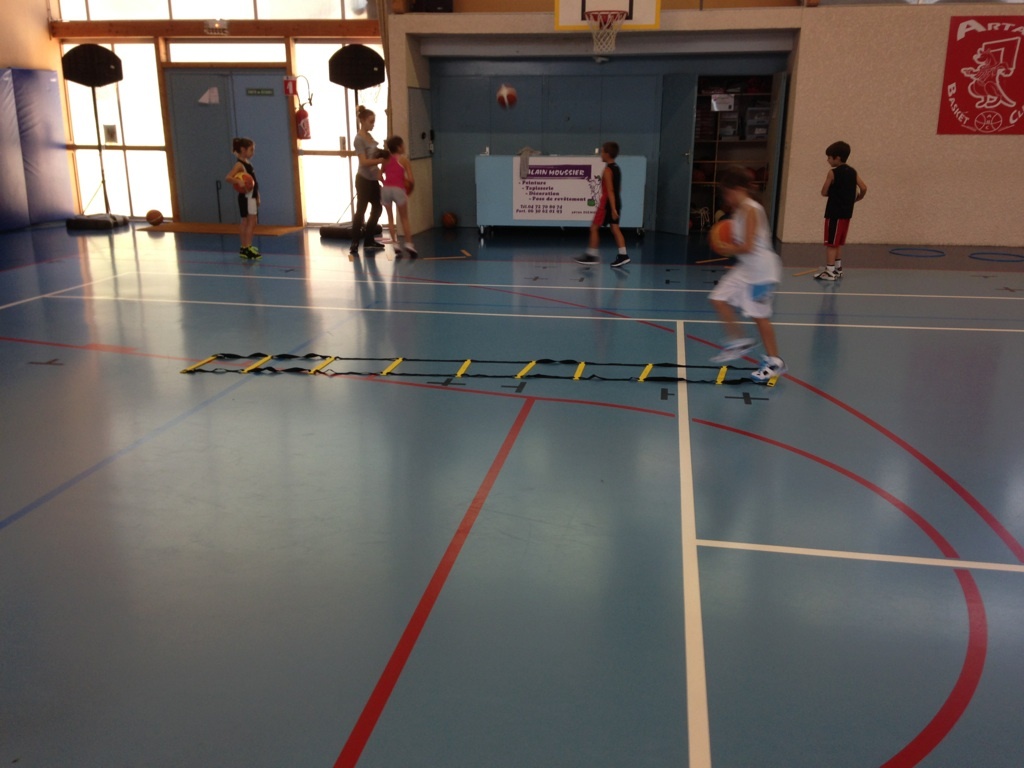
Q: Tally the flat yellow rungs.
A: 10